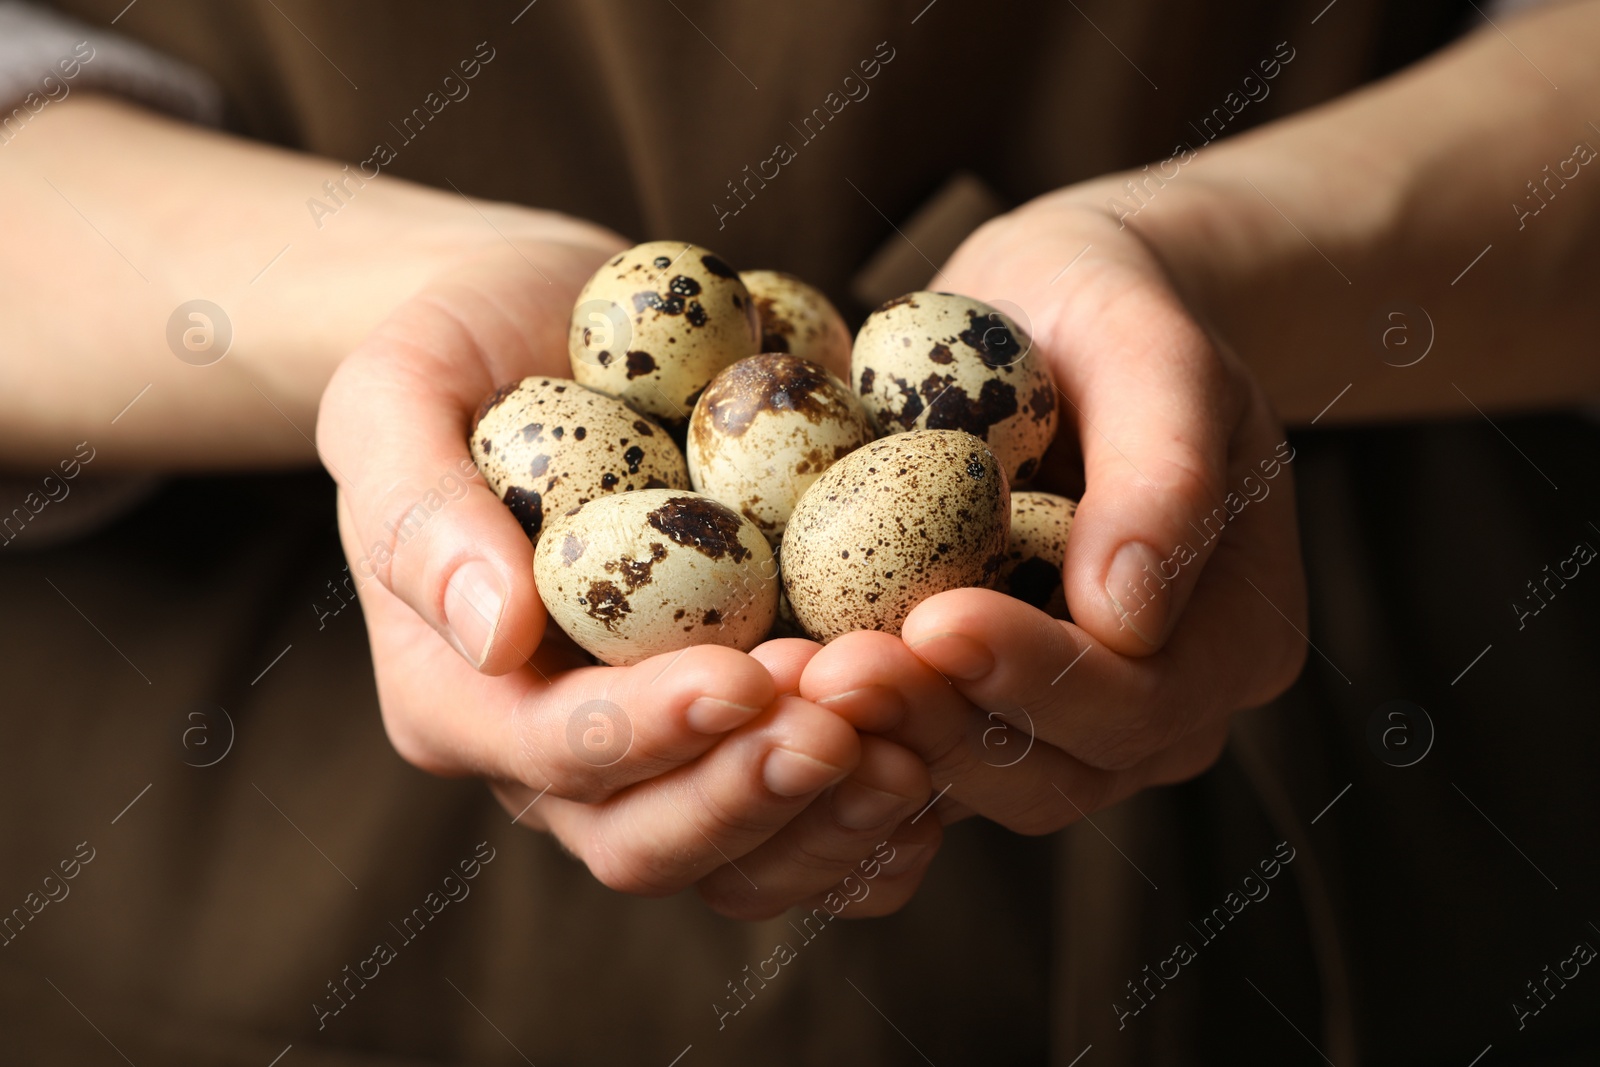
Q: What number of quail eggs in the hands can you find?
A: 8